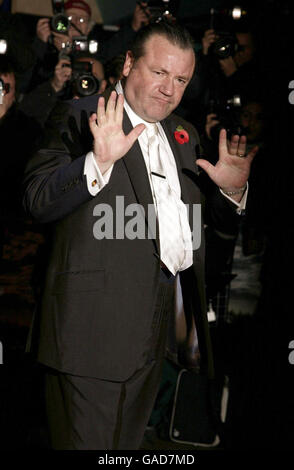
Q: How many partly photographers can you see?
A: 6